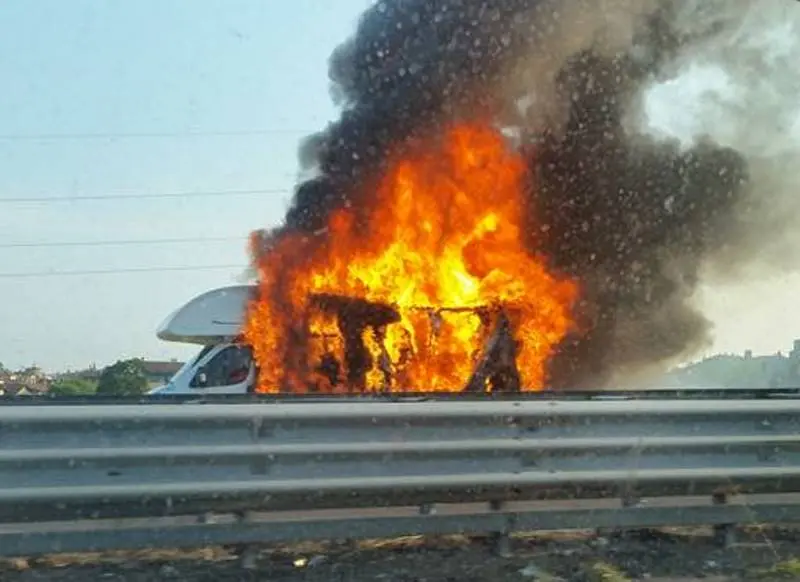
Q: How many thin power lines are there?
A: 4